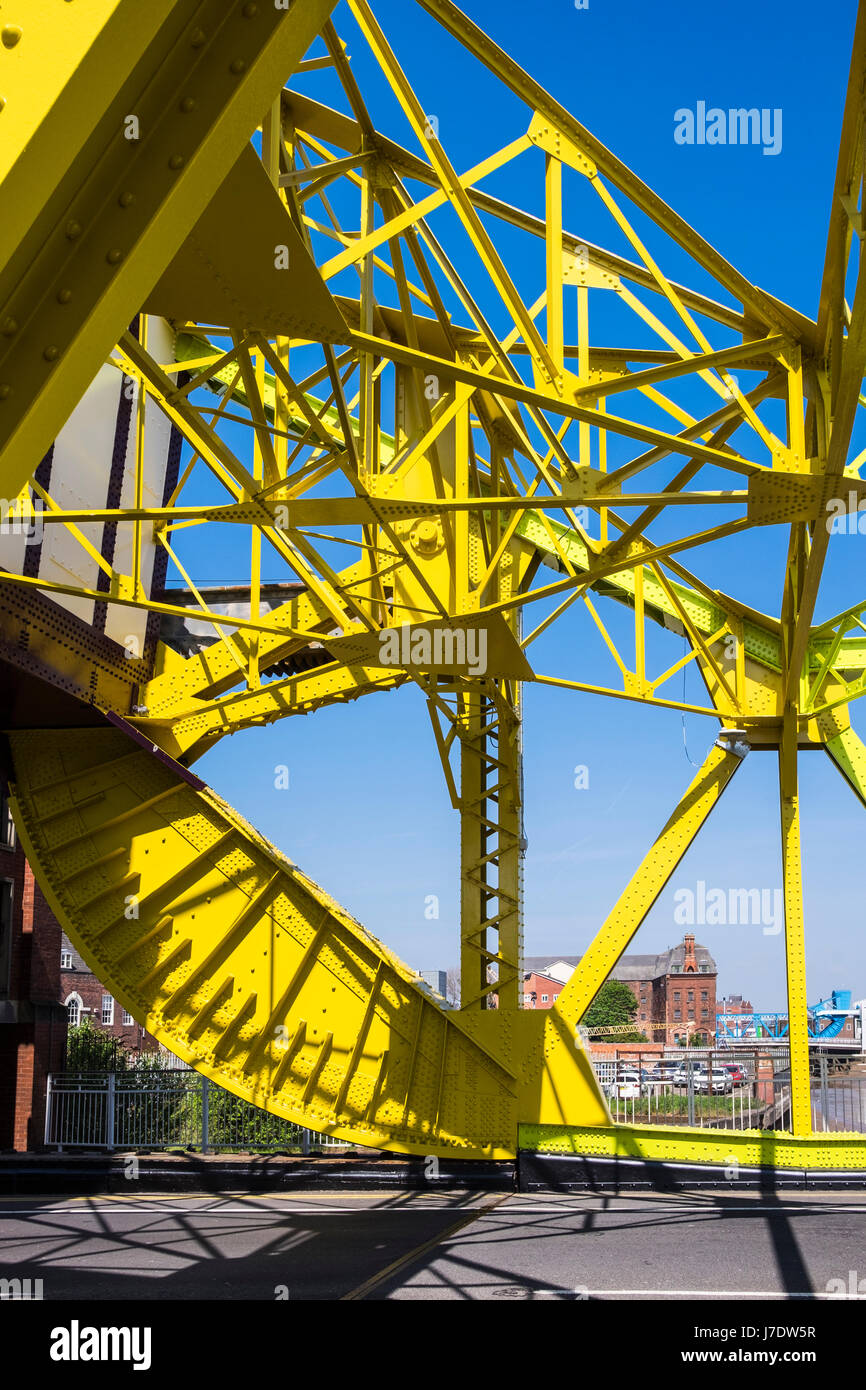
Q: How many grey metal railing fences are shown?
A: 2